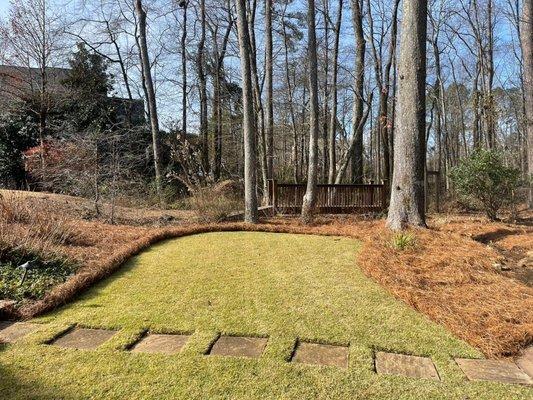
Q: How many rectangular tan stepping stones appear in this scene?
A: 7